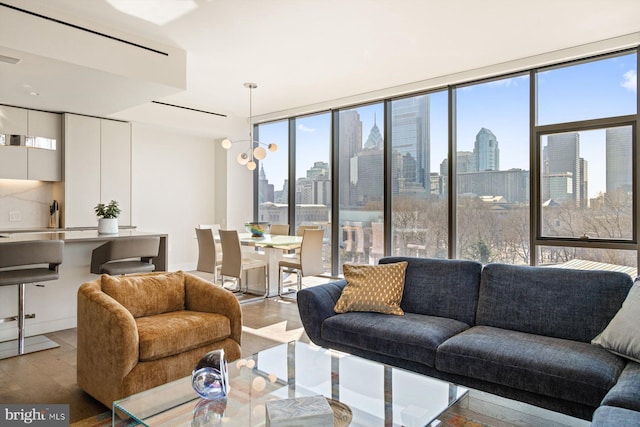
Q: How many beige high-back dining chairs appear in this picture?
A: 6